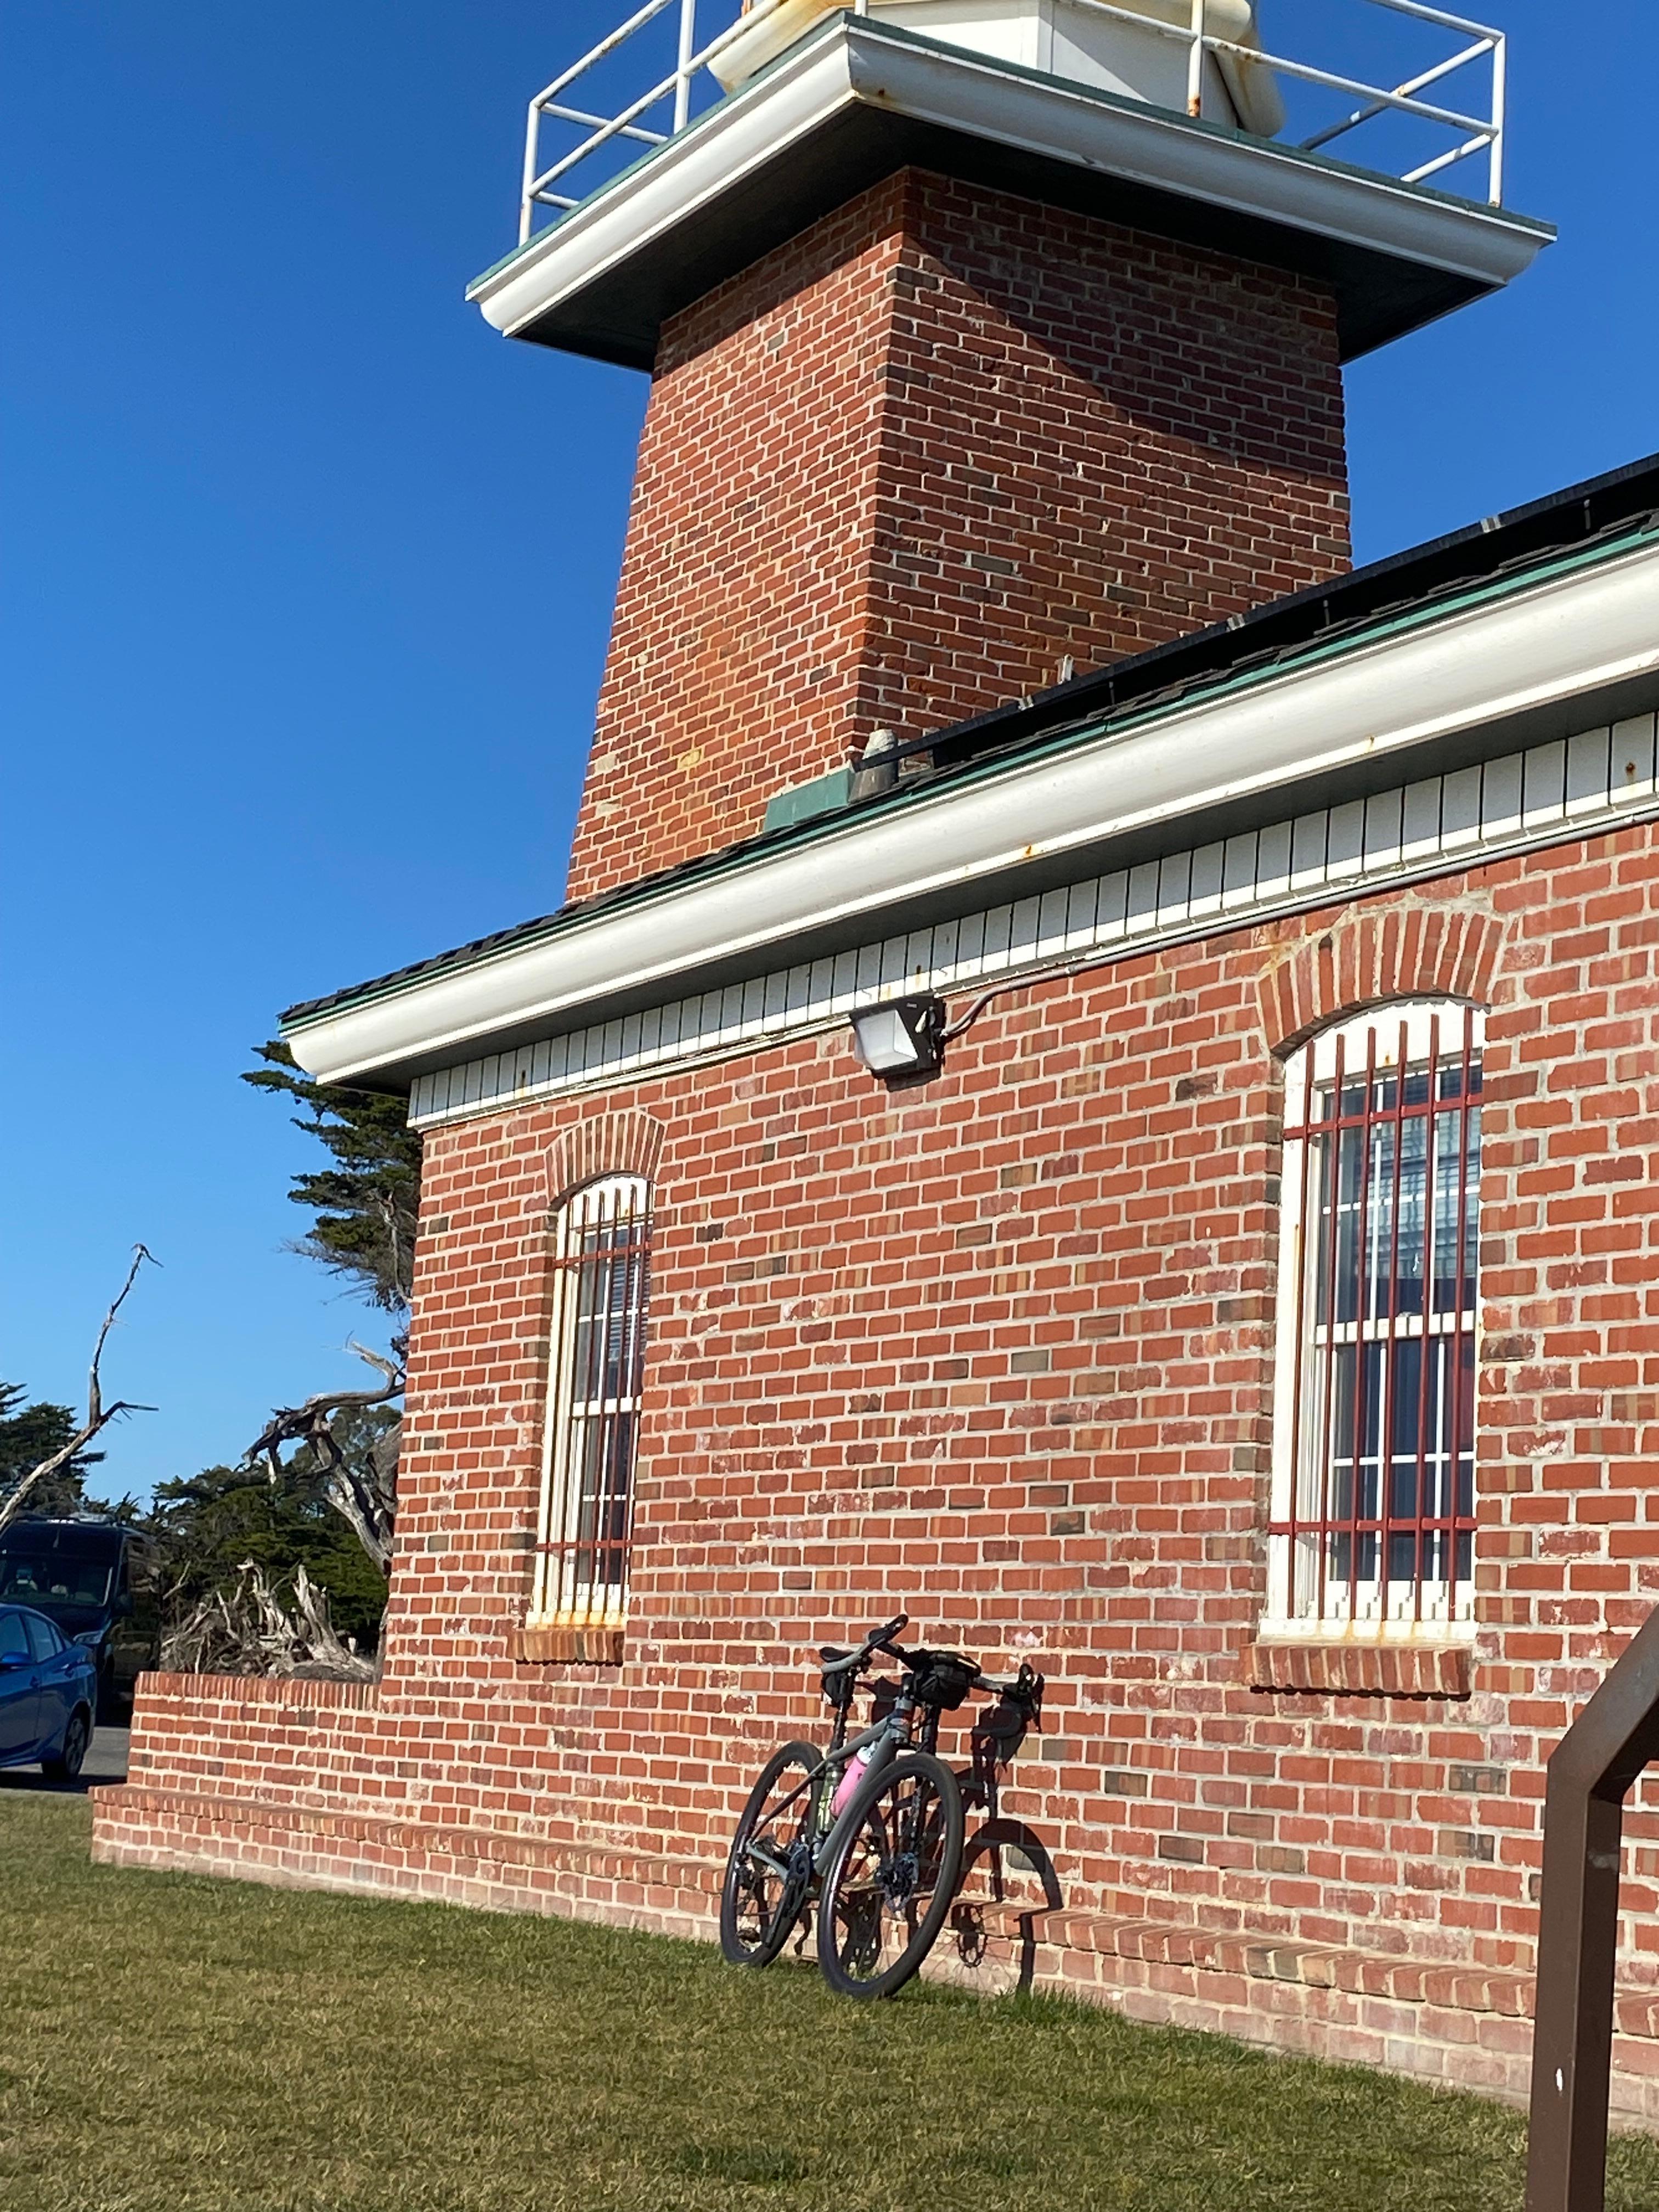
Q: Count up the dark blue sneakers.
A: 0